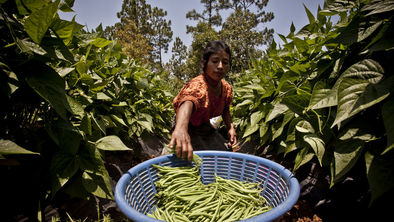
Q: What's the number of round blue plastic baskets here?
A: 1